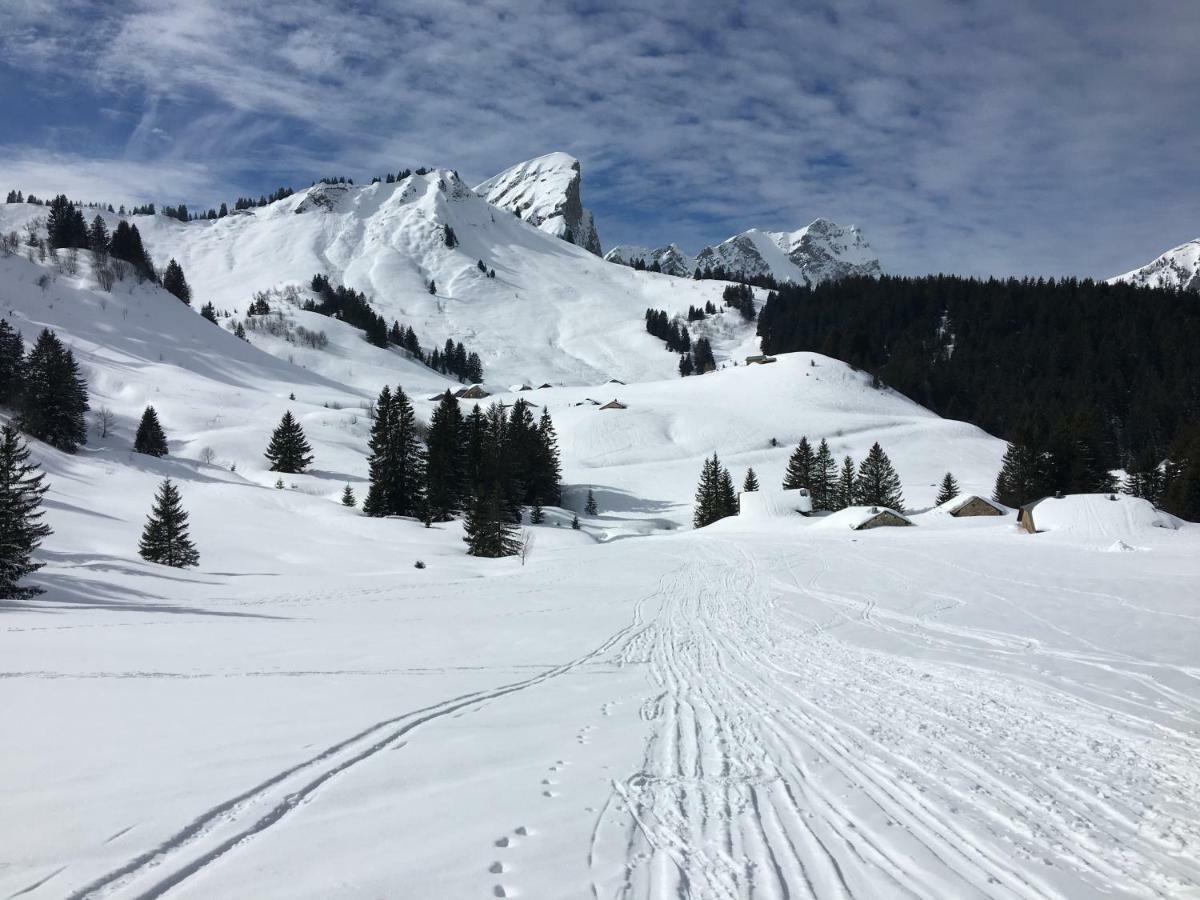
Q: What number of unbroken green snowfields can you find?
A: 0